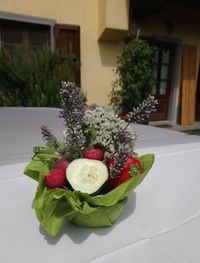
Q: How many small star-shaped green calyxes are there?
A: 1